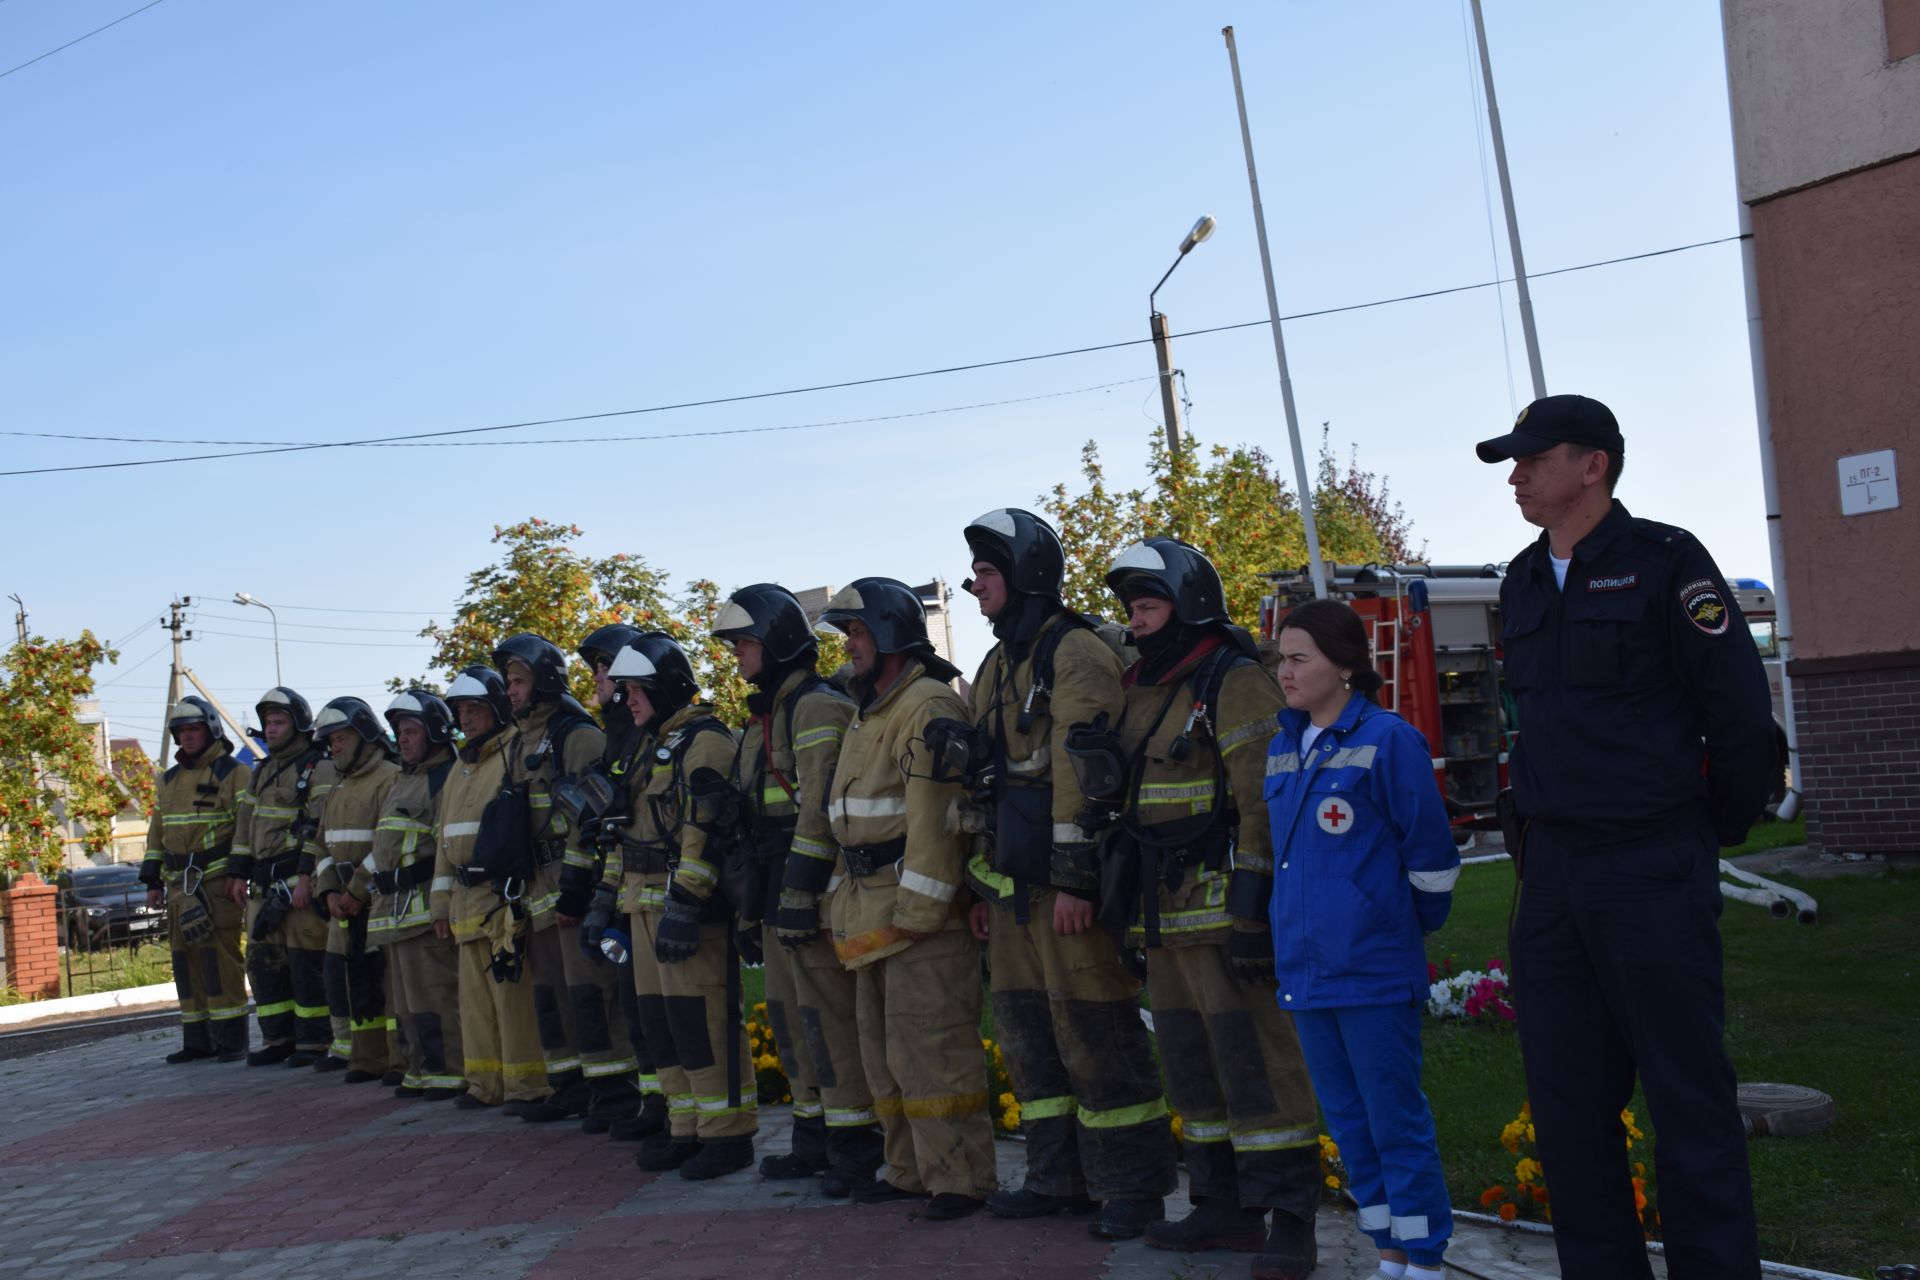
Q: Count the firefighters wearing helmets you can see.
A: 12